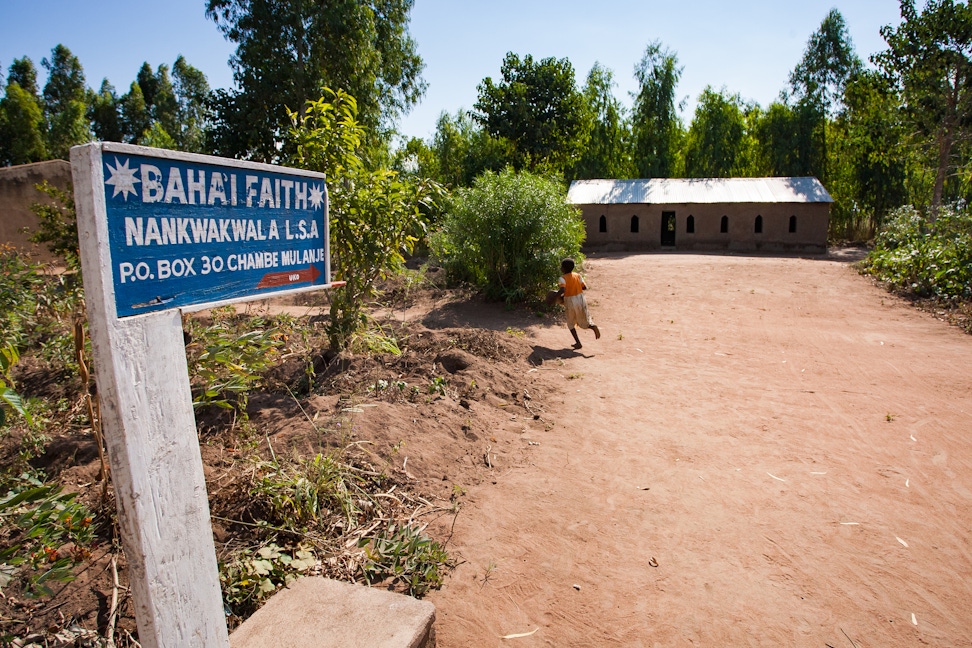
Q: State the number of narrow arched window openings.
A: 6